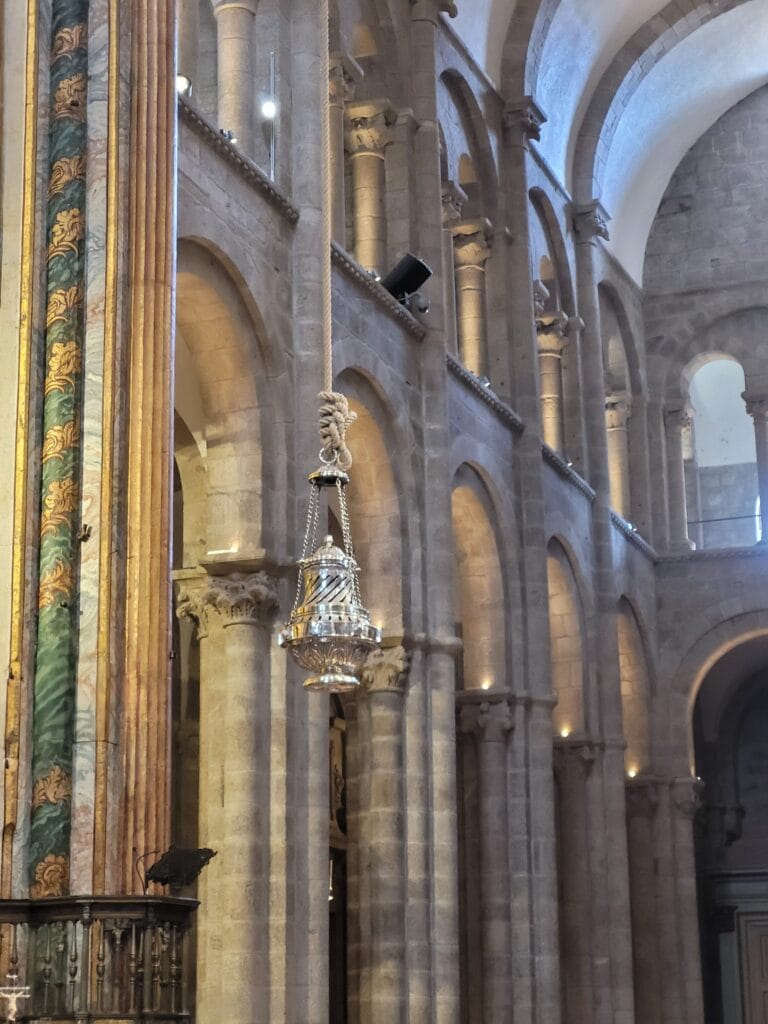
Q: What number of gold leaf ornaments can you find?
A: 11